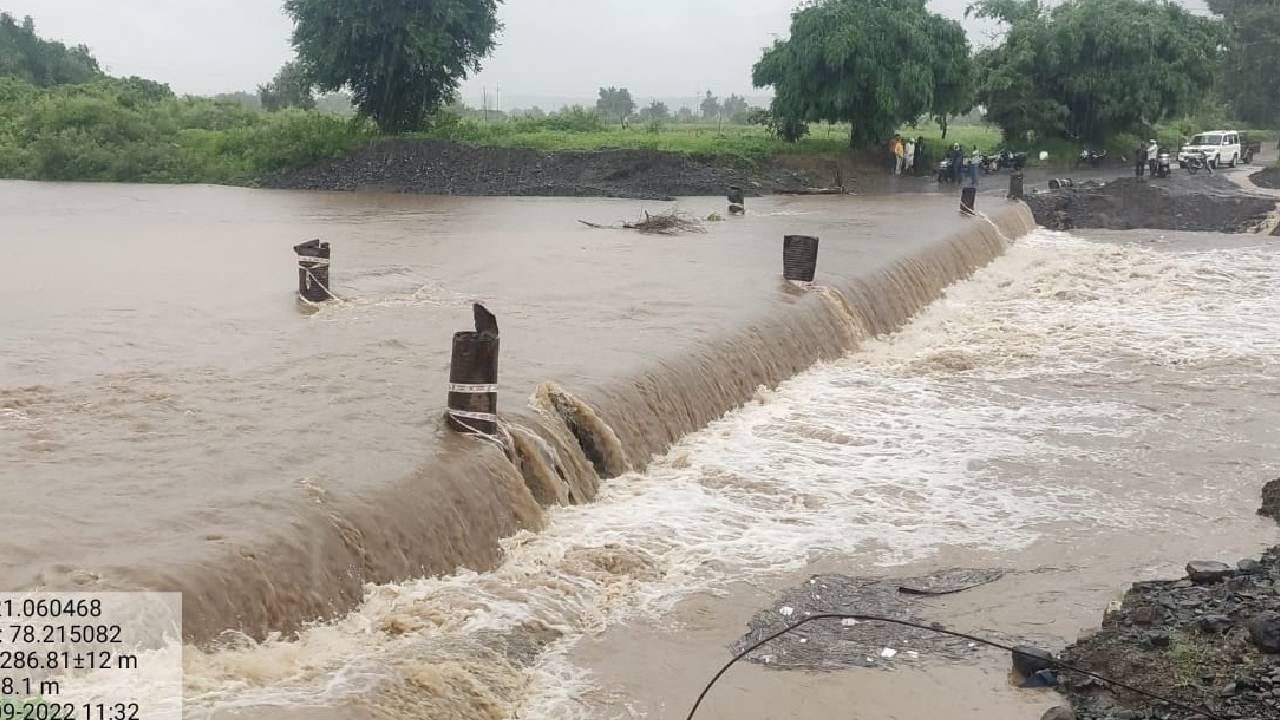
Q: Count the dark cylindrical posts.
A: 6